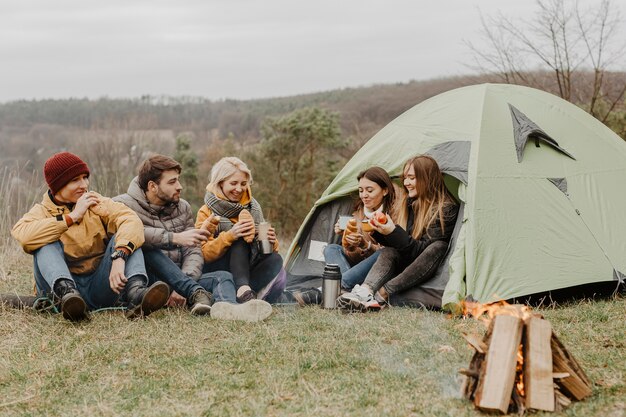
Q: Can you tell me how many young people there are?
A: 5